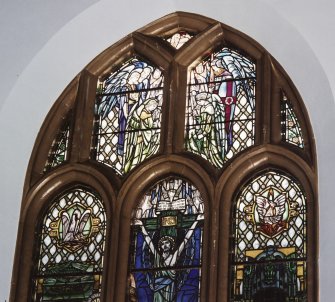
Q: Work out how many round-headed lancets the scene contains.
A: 3